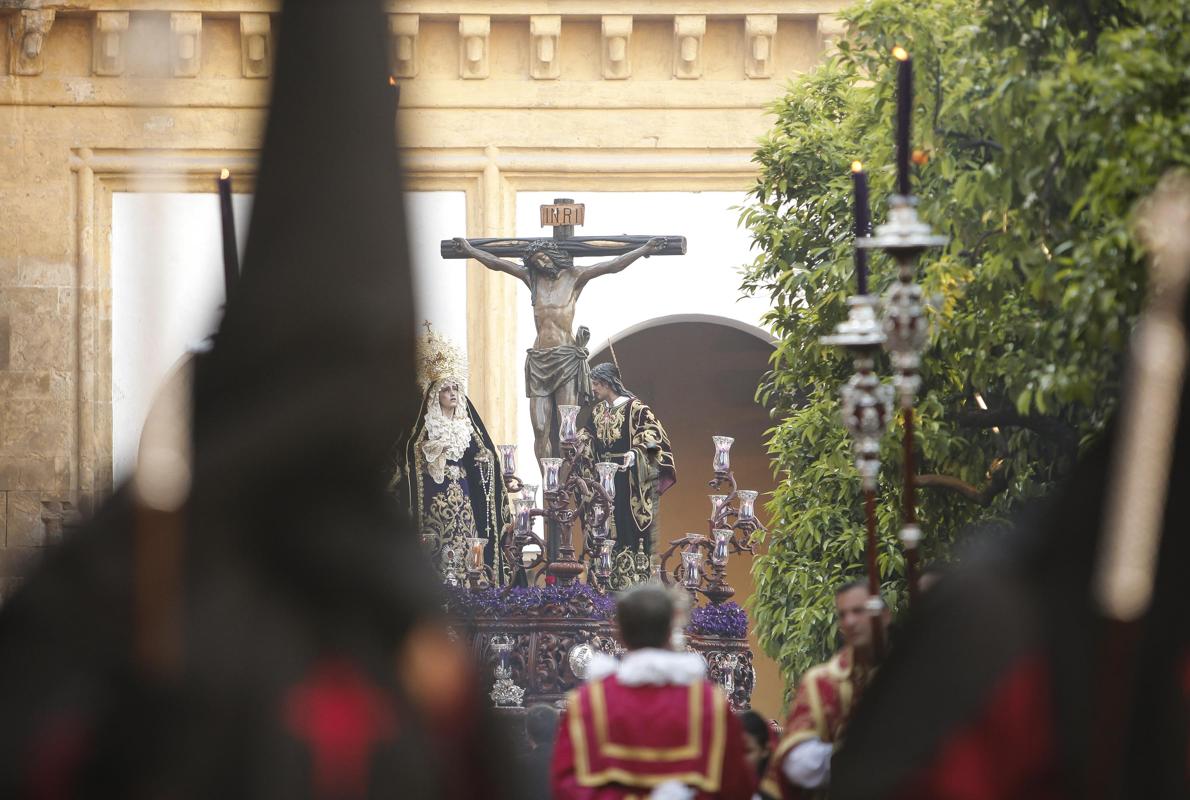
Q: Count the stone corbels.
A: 11